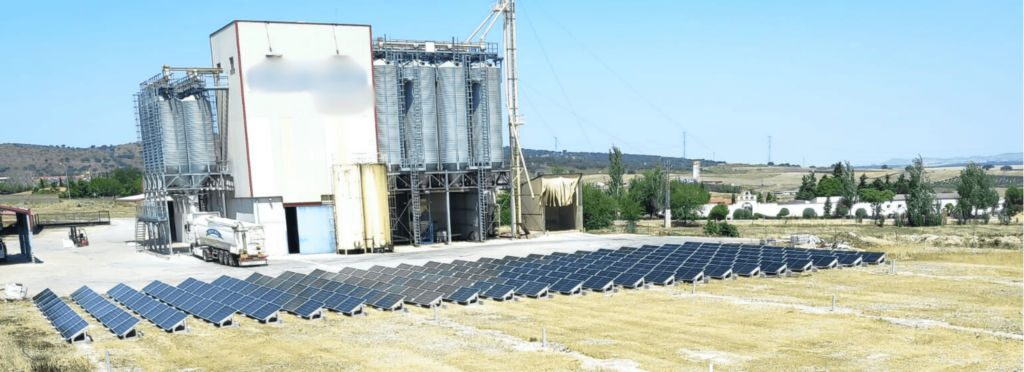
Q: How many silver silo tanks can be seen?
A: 6